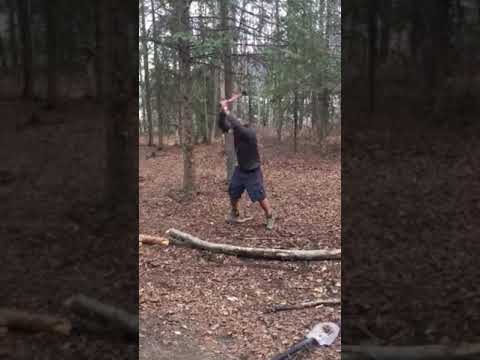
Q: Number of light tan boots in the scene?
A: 2